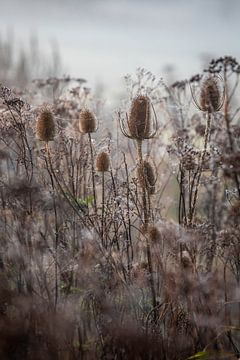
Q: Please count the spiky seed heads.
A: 6